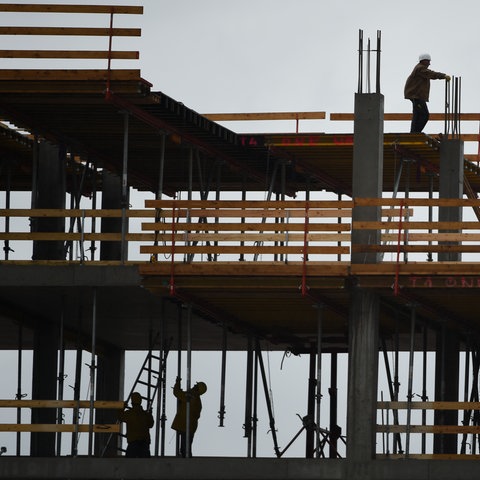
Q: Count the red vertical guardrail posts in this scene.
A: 5